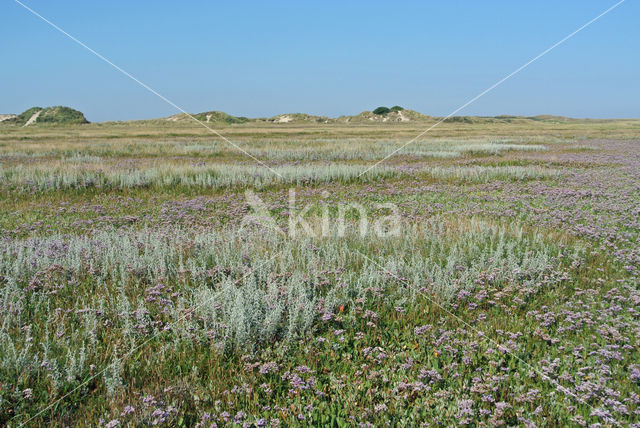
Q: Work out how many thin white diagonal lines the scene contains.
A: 4